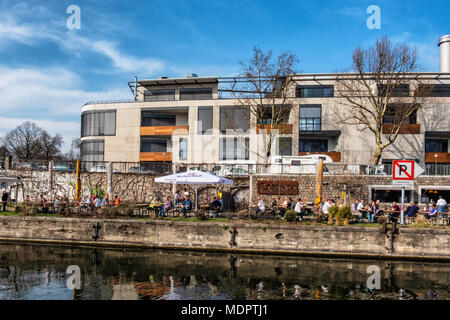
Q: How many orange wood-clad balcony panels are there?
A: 6